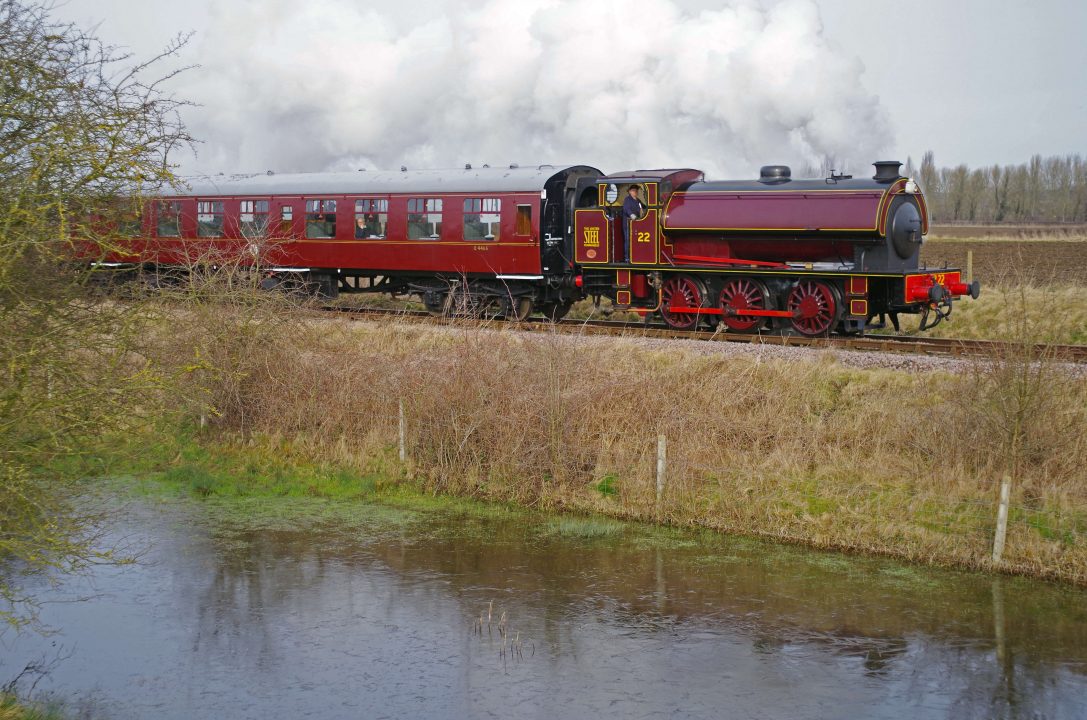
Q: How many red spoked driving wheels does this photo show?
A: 3